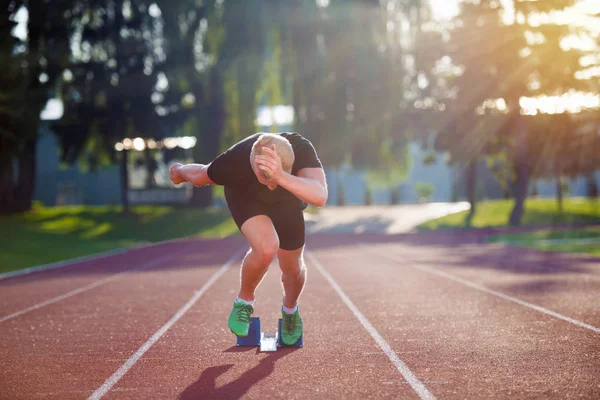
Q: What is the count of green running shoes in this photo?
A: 2